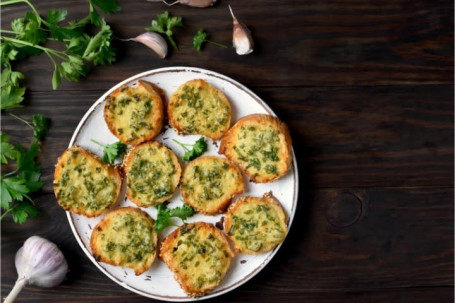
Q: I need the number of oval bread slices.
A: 9